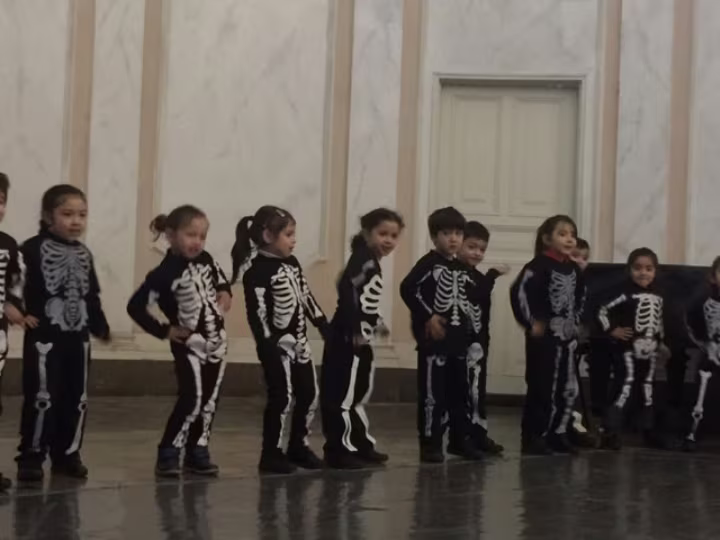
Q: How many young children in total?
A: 11